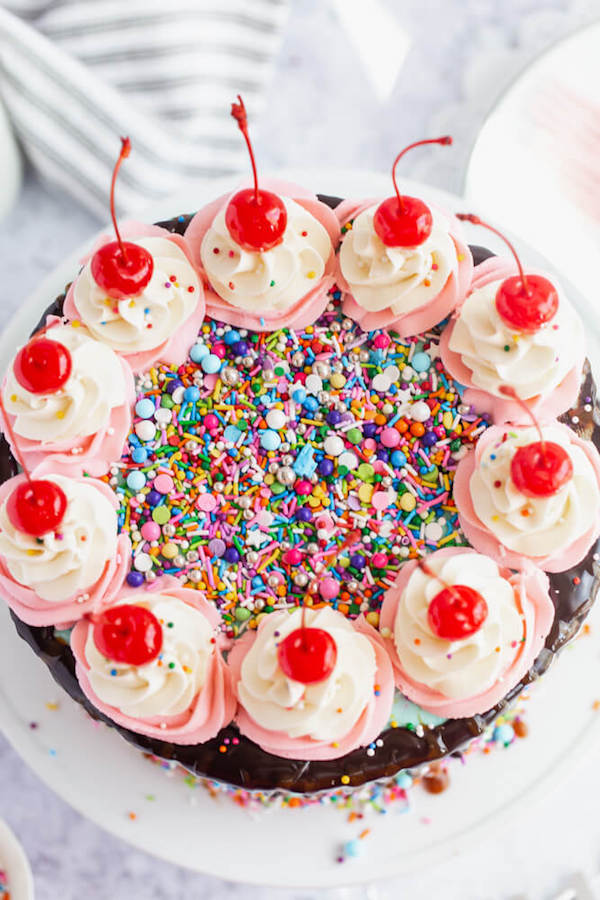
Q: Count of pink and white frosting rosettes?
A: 10